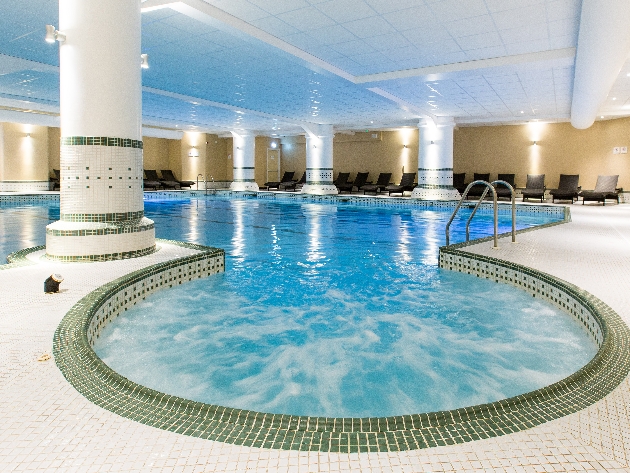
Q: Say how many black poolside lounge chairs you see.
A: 15